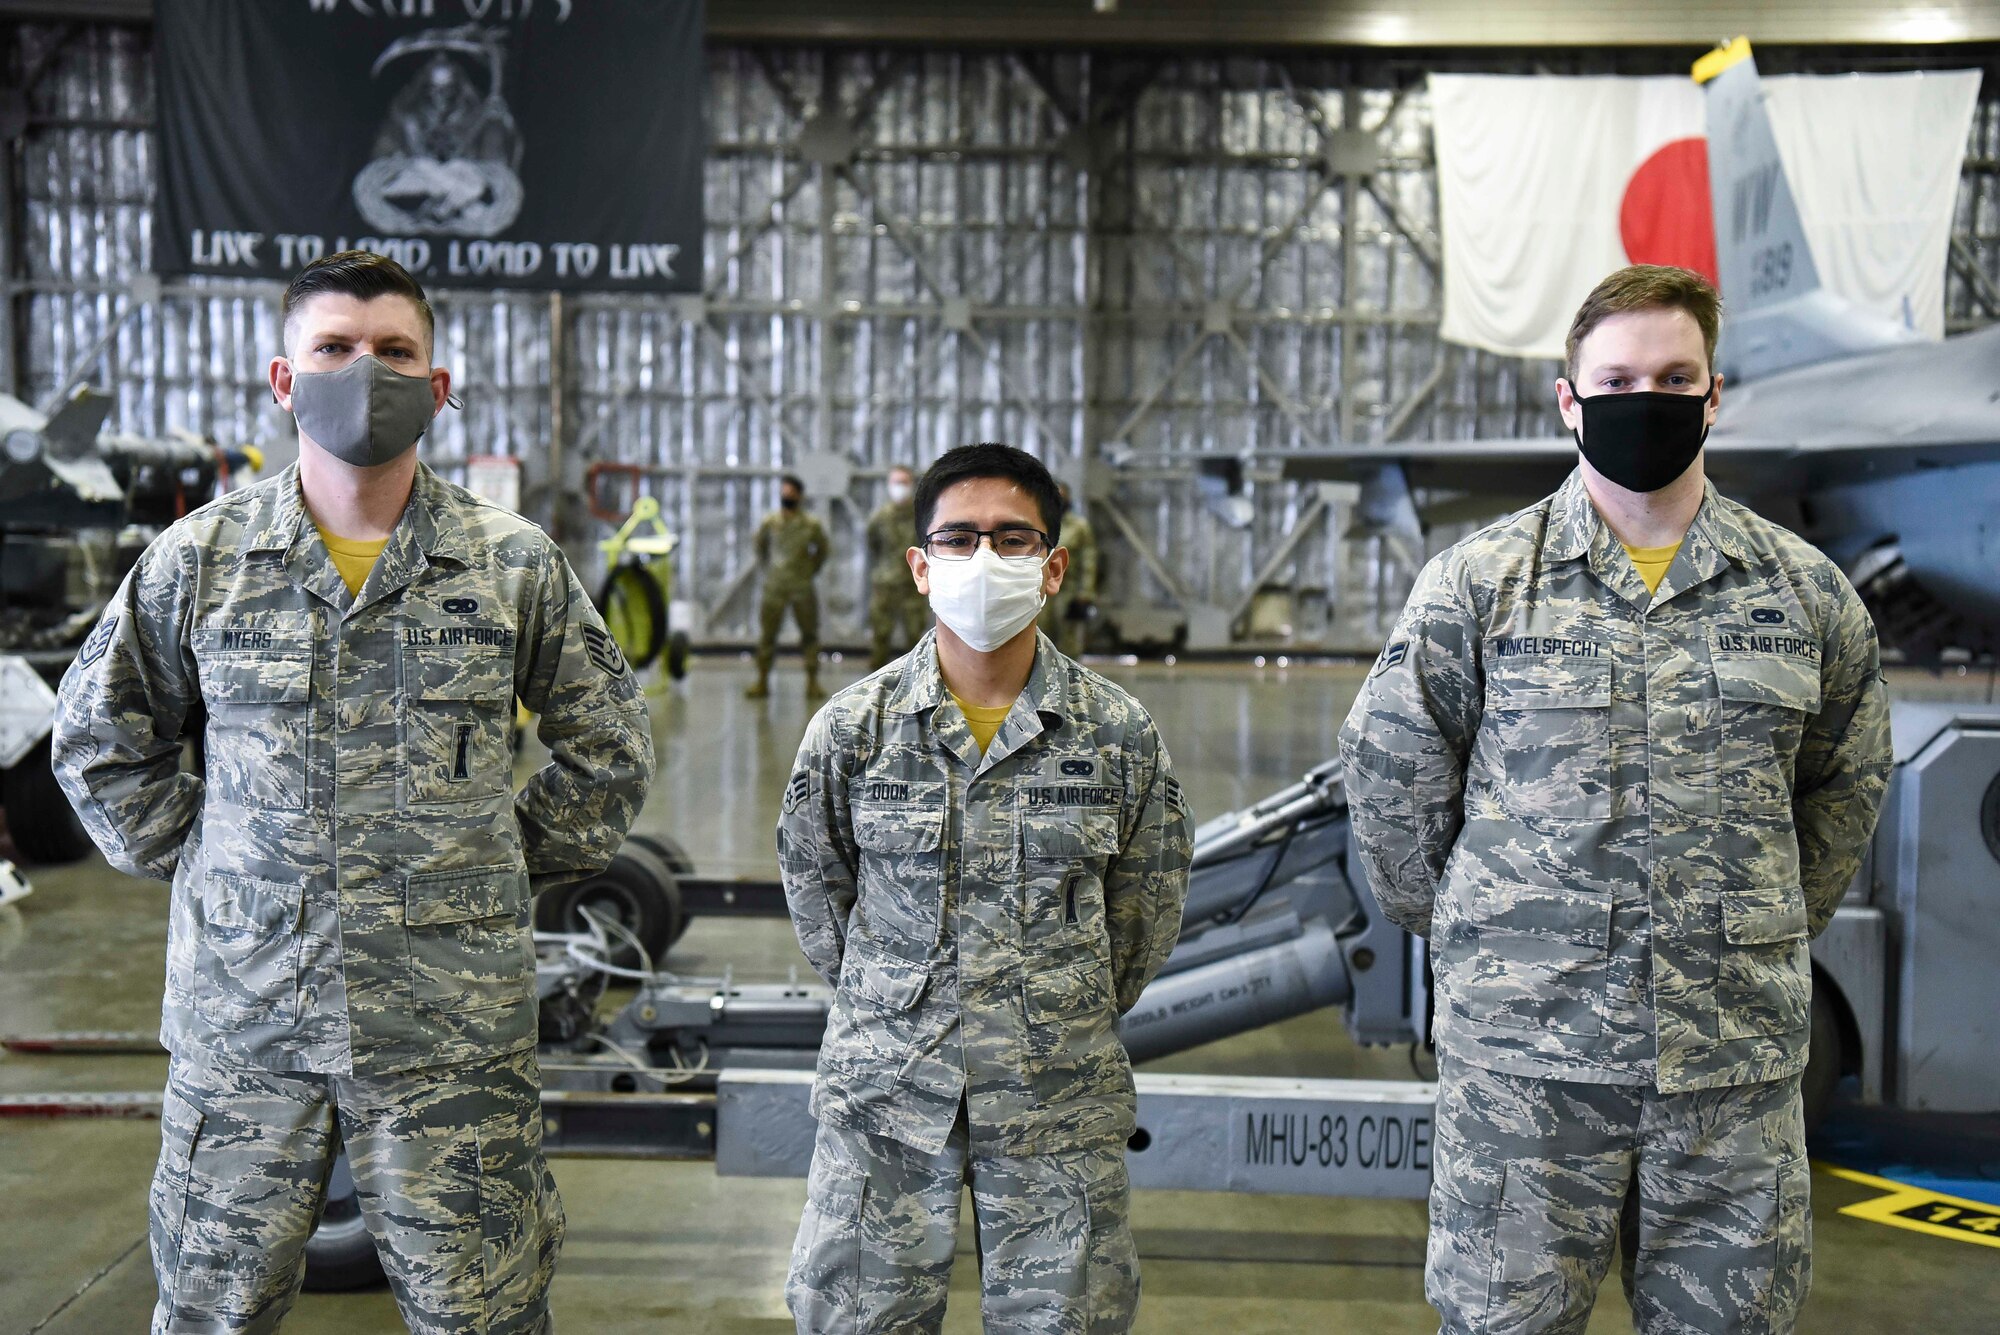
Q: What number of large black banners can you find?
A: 1